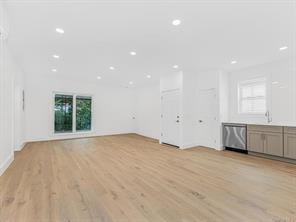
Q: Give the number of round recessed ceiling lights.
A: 12